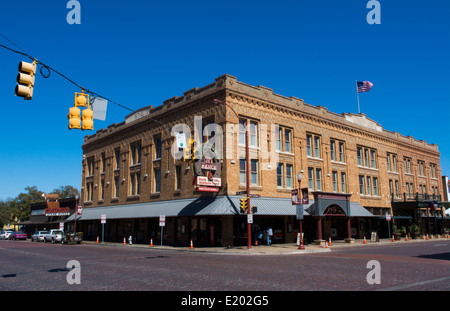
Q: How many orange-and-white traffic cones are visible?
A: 11